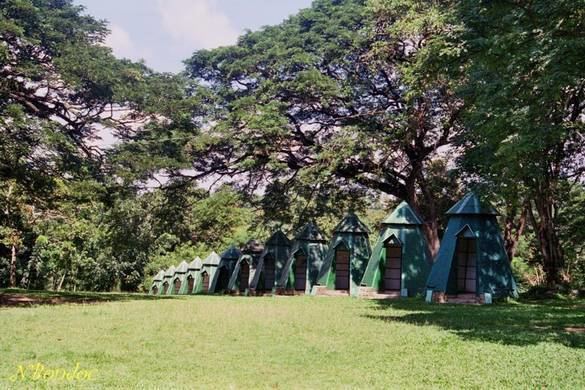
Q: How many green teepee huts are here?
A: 12